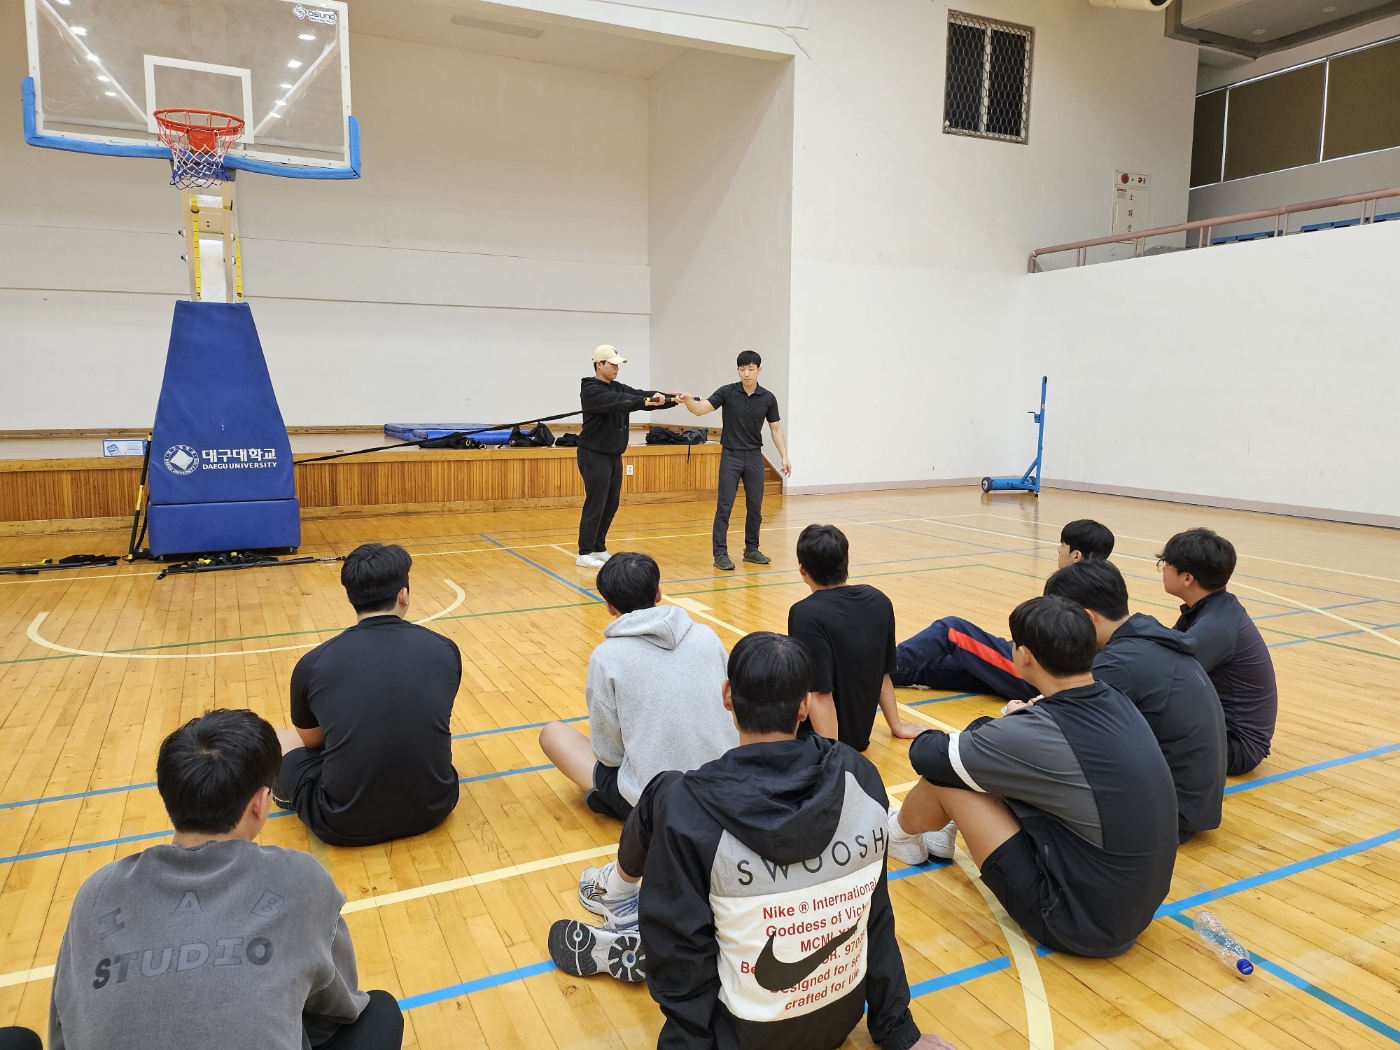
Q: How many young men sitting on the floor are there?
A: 9